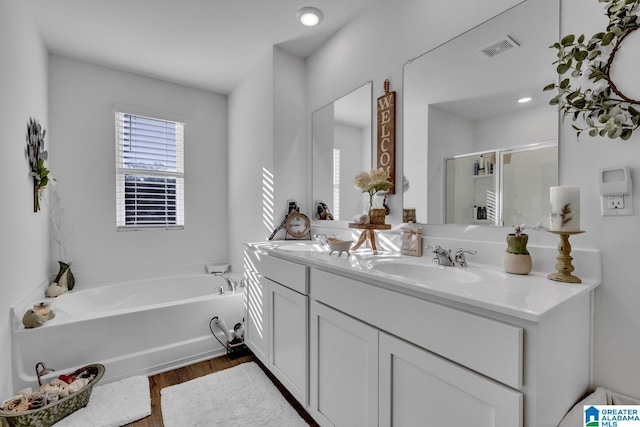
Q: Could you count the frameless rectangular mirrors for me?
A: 2